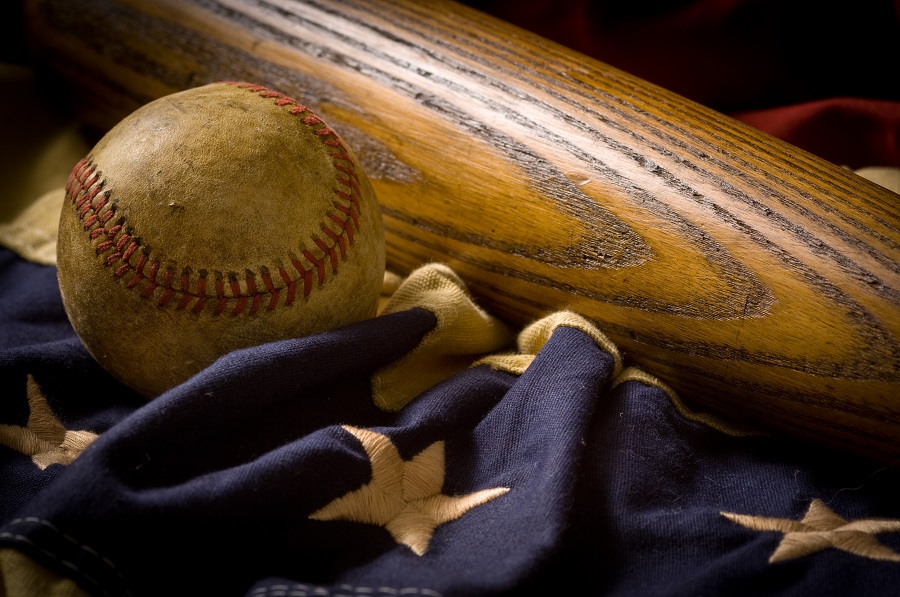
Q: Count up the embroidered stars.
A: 3